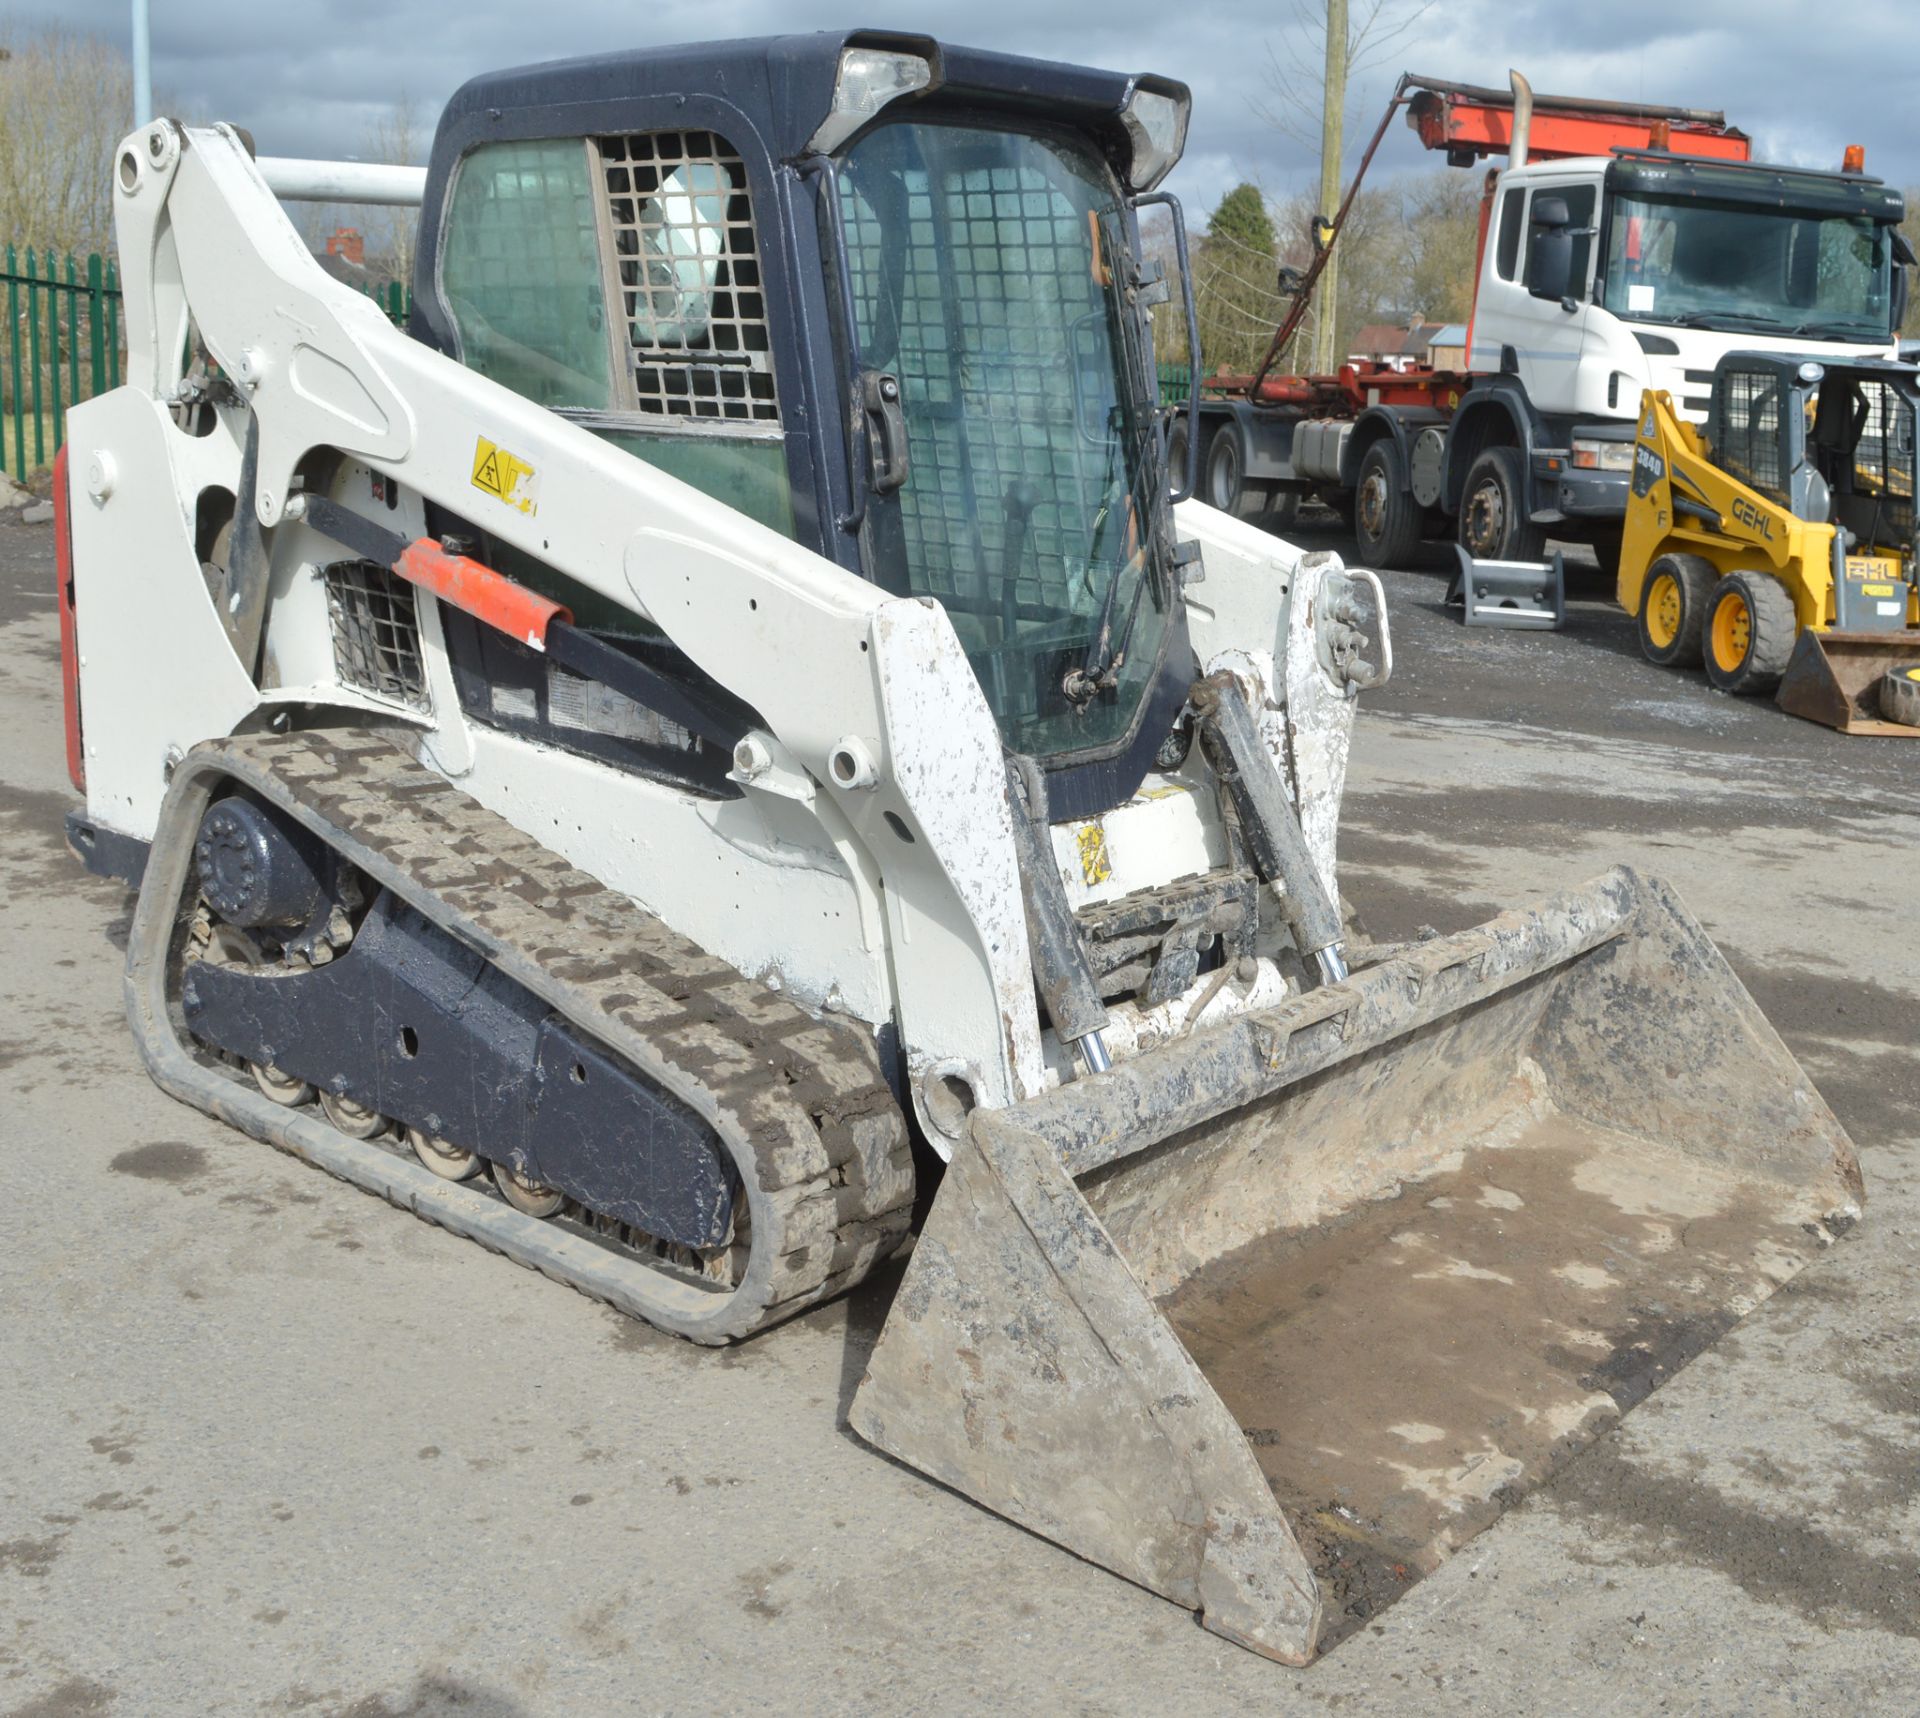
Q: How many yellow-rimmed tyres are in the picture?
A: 3